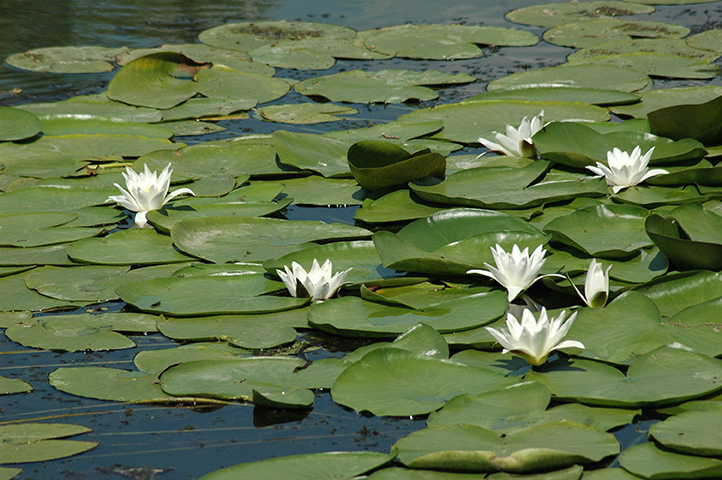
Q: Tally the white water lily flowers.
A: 7